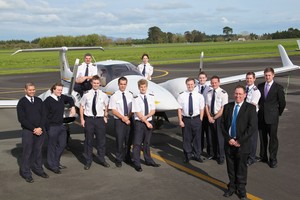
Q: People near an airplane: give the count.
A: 13